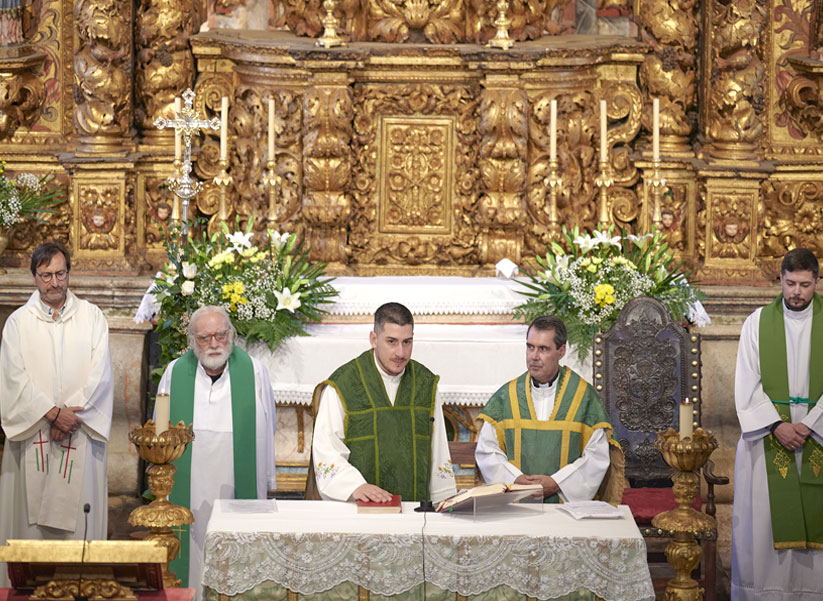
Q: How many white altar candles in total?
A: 8